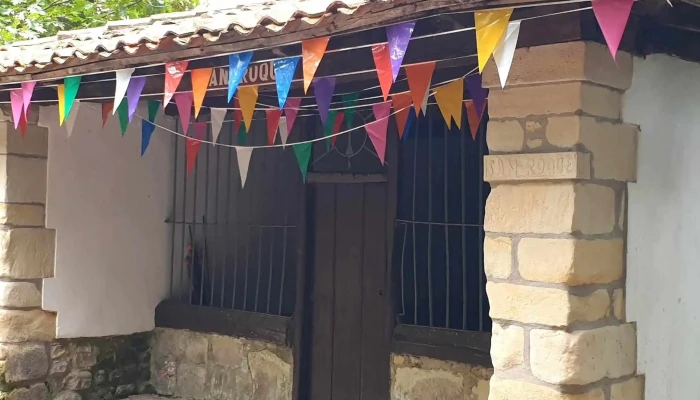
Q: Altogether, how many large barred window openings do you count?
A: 2